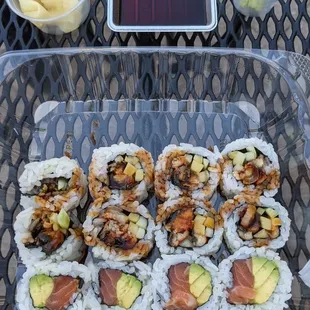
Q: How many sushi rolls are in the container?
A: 12